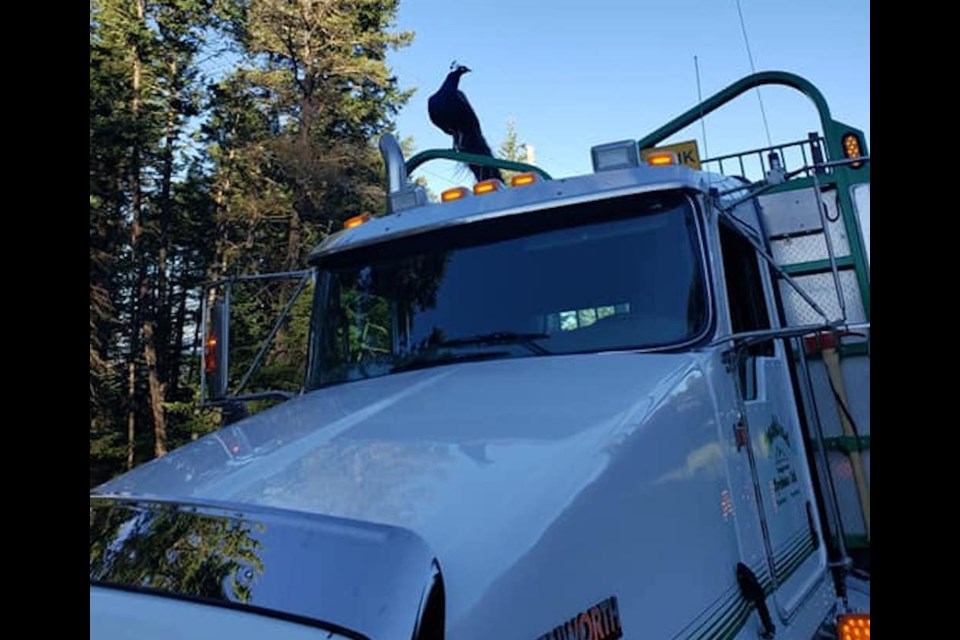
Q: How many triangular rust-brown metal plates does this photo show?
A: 0